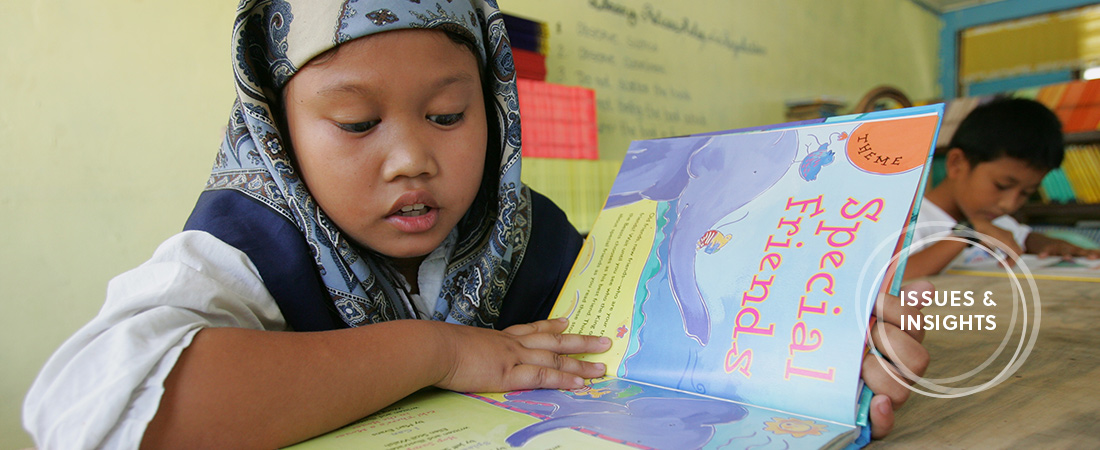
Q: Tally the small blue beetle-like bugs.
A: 1